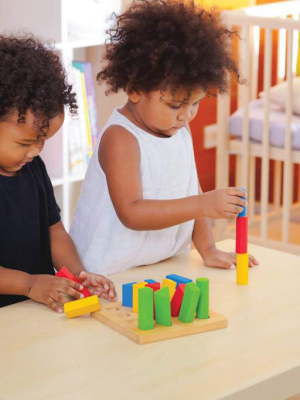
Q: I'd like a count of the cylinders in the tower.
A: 3